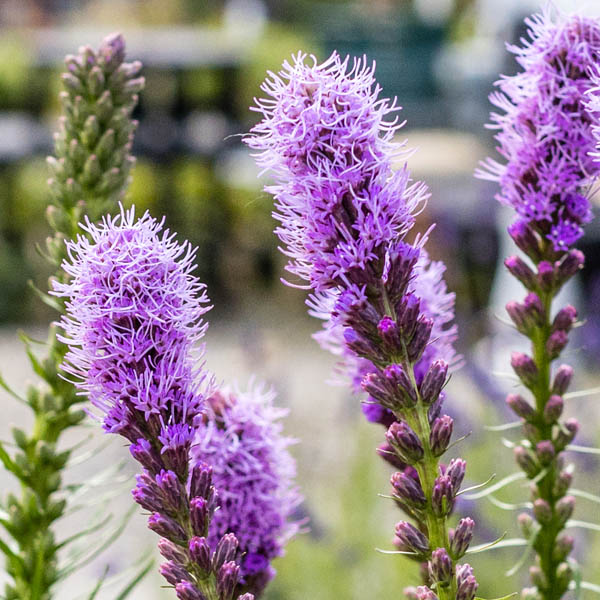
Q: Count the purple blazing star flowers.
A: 5